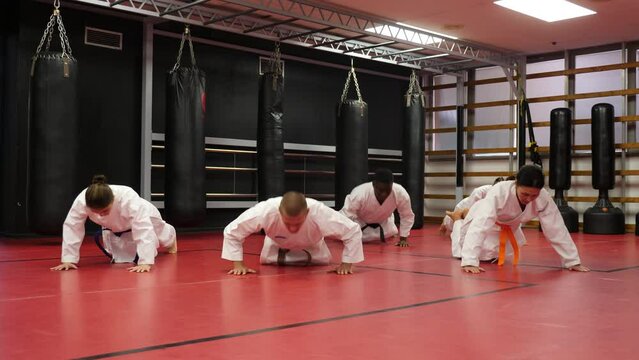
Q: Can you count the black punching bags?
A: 7